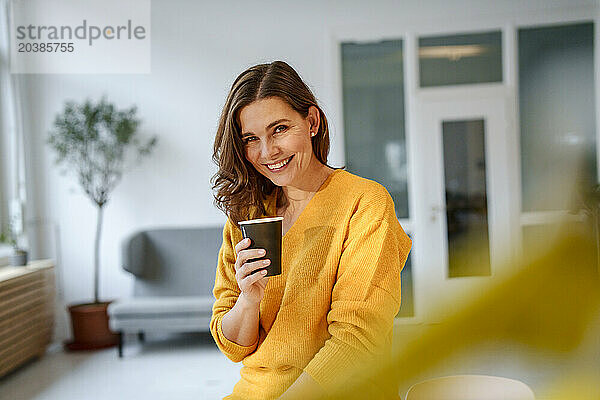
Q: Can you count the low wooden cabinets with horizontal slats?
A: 1